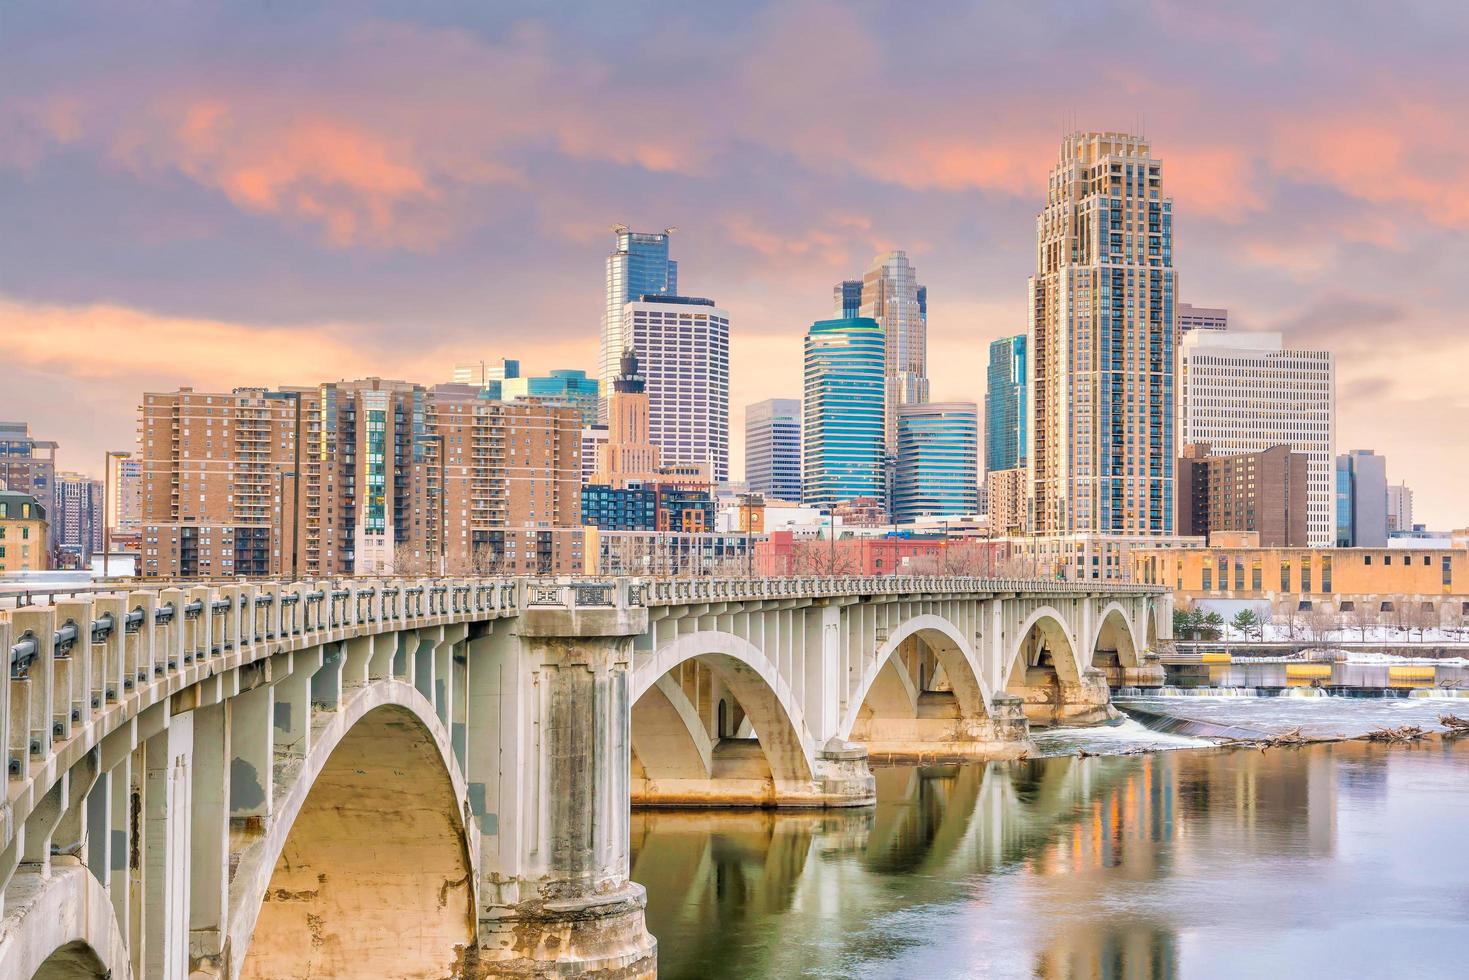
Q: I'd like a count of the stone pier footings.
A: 5